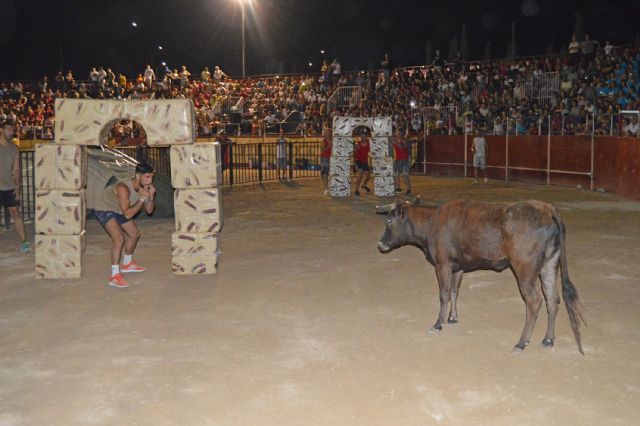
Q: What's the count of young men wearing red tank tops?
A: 3